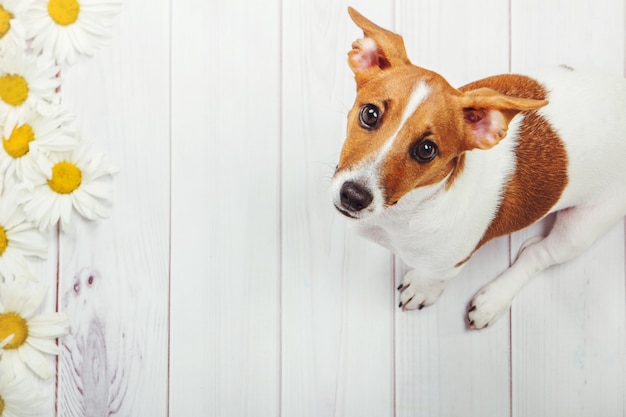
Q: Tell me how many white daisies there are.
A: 8